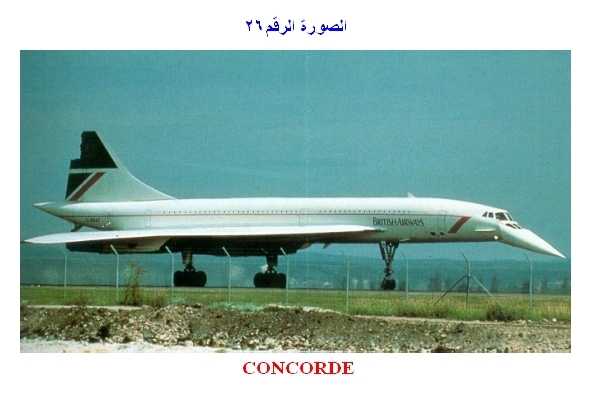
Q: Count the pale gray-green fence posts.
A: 9